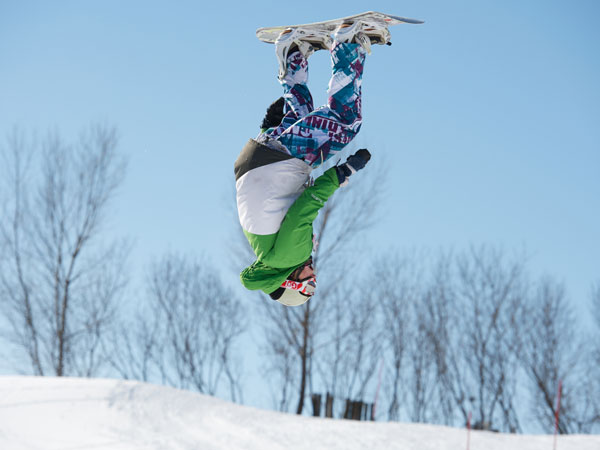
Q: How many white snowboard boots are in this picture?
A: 2